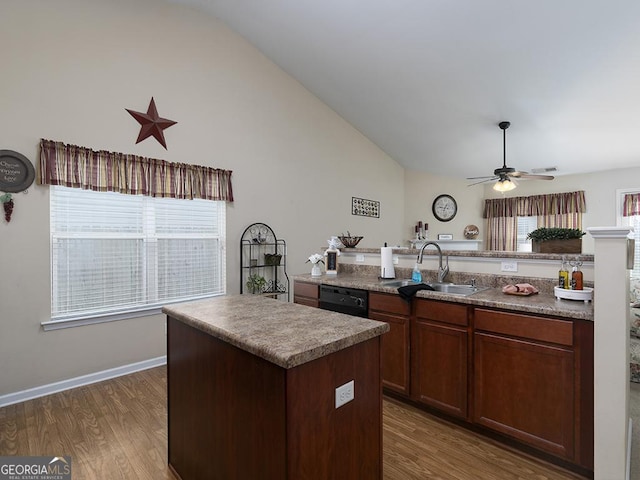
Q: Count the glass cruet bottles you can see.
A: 2